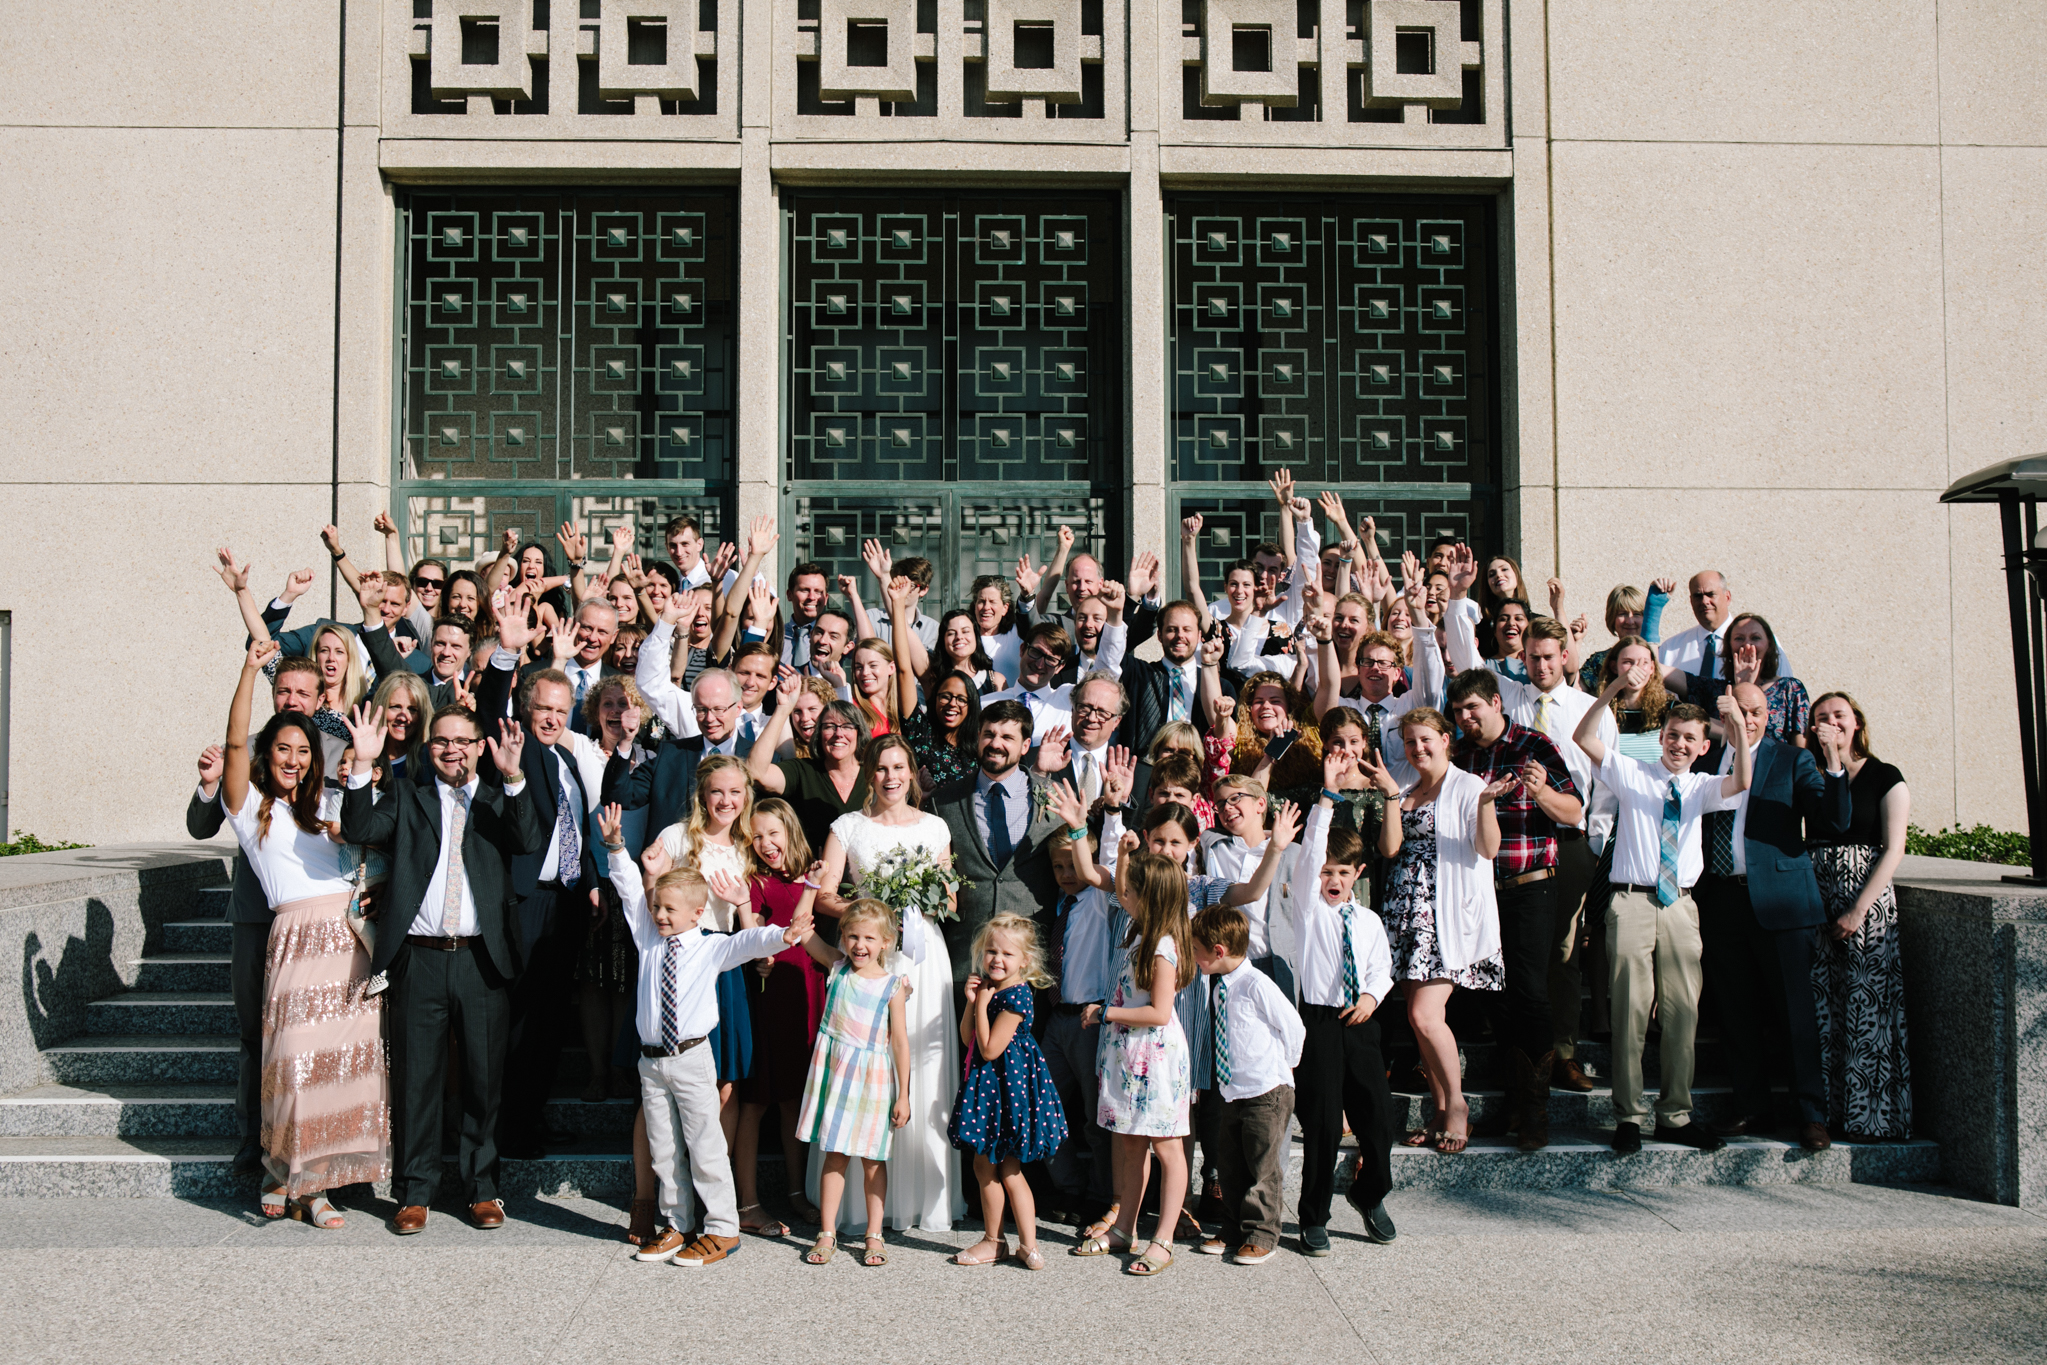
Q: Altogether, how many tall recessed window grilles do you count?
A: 3